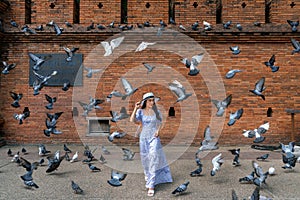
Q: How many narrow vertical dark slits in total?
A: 6